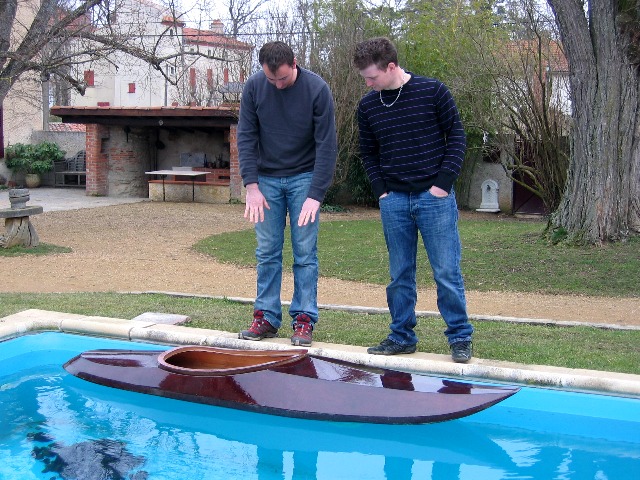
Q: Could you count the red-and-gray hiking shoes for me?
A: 2